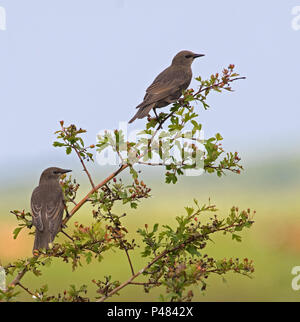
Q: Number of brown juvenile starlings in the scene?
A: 2